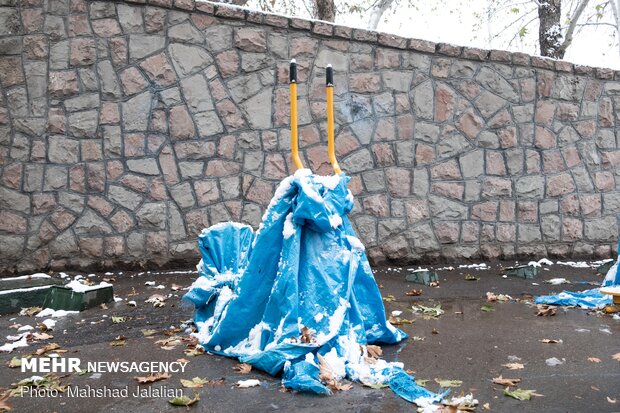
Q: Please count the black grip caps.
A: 2